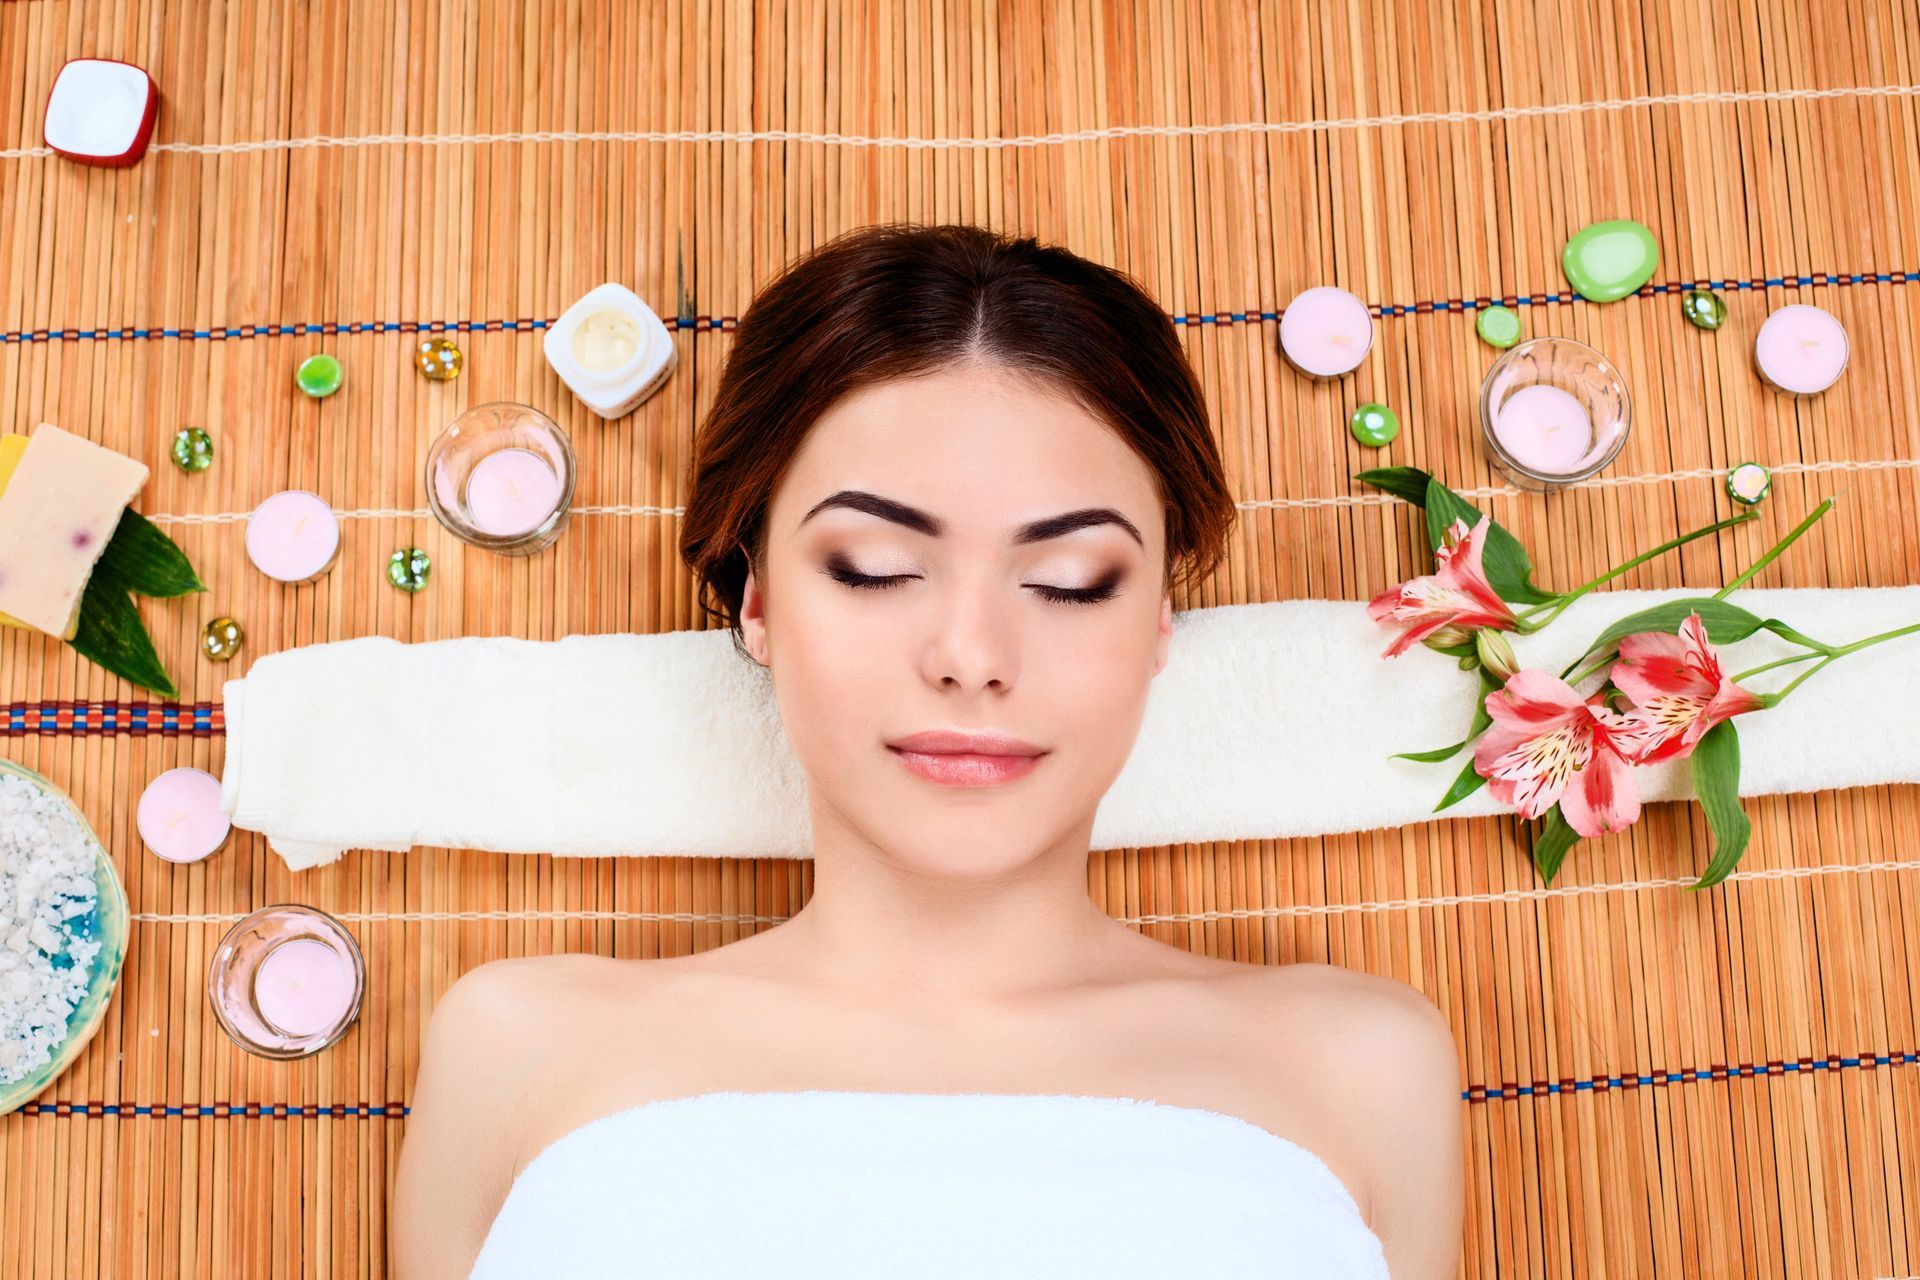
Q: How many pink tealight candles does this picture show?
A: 7